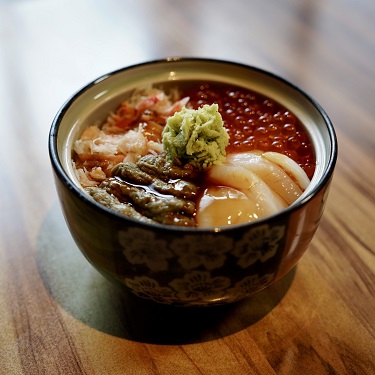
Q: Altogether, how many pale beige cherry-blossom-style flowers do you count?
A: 6